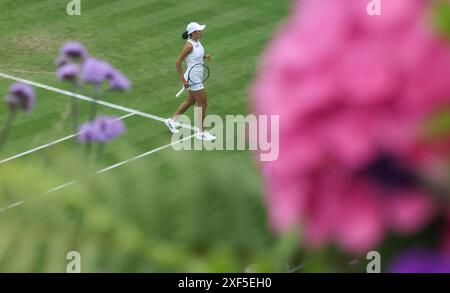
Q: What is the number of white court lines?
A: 3